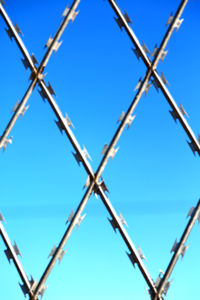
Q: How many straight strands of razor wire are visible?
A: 6